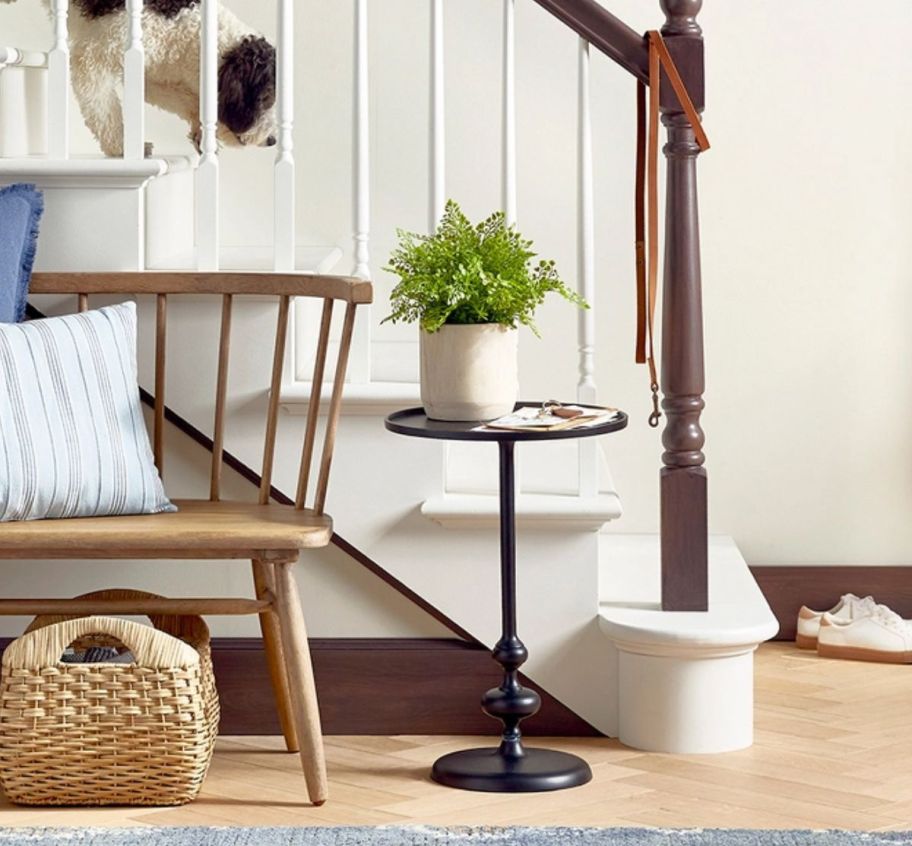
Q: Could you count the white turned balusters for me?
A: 8